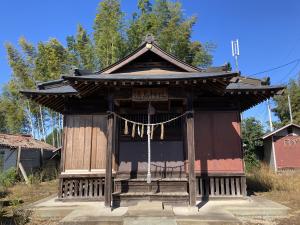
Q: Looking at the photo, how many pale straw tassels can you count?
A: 5